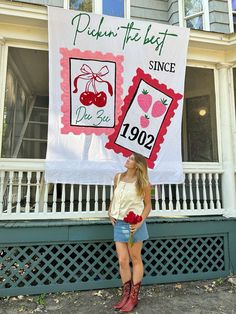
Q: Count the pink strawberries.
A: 3